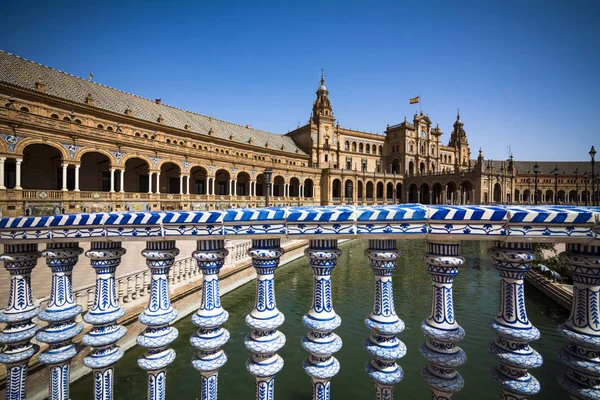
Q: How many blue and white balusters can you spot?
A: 11